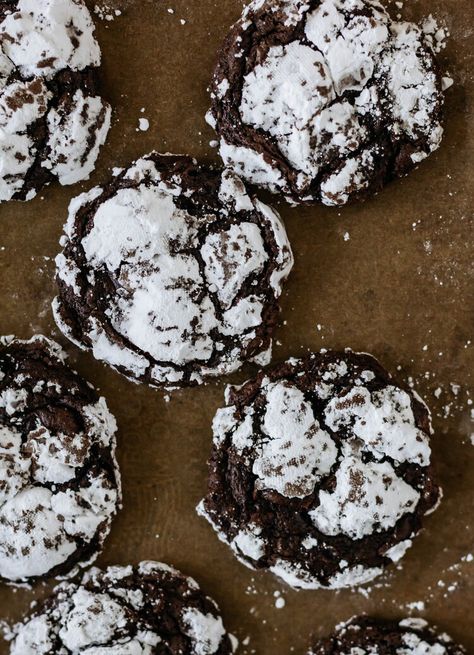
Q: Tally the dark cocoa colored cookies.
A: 7